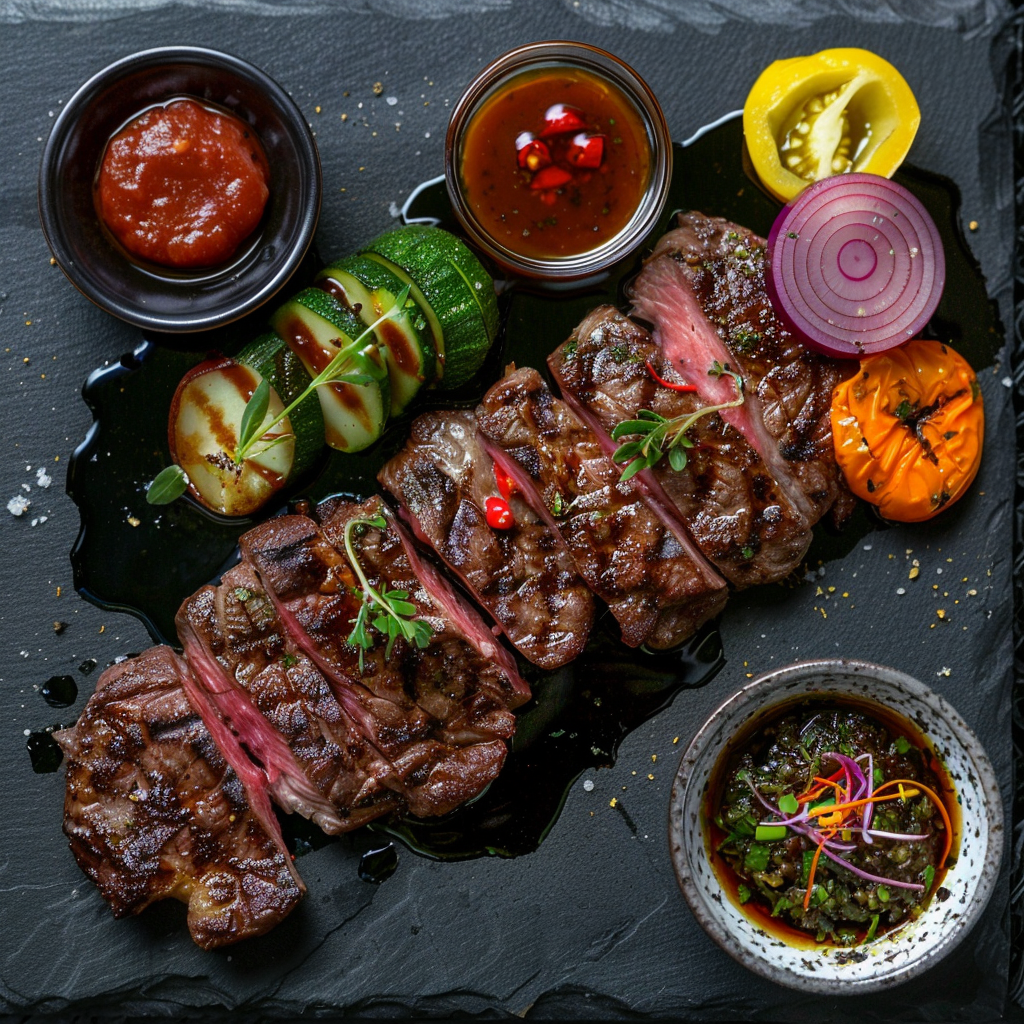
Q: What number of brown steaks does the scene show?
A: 7